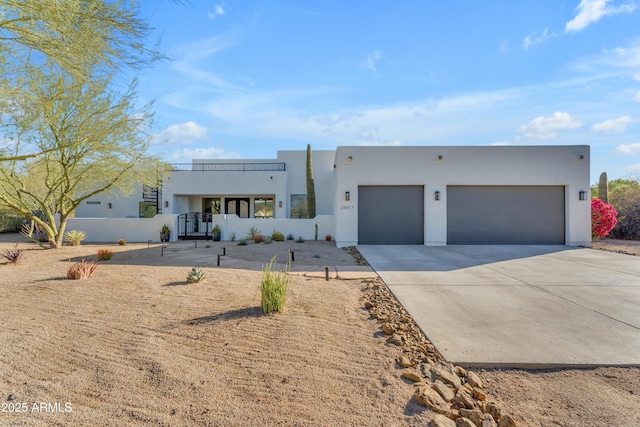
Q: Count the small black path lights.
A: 7